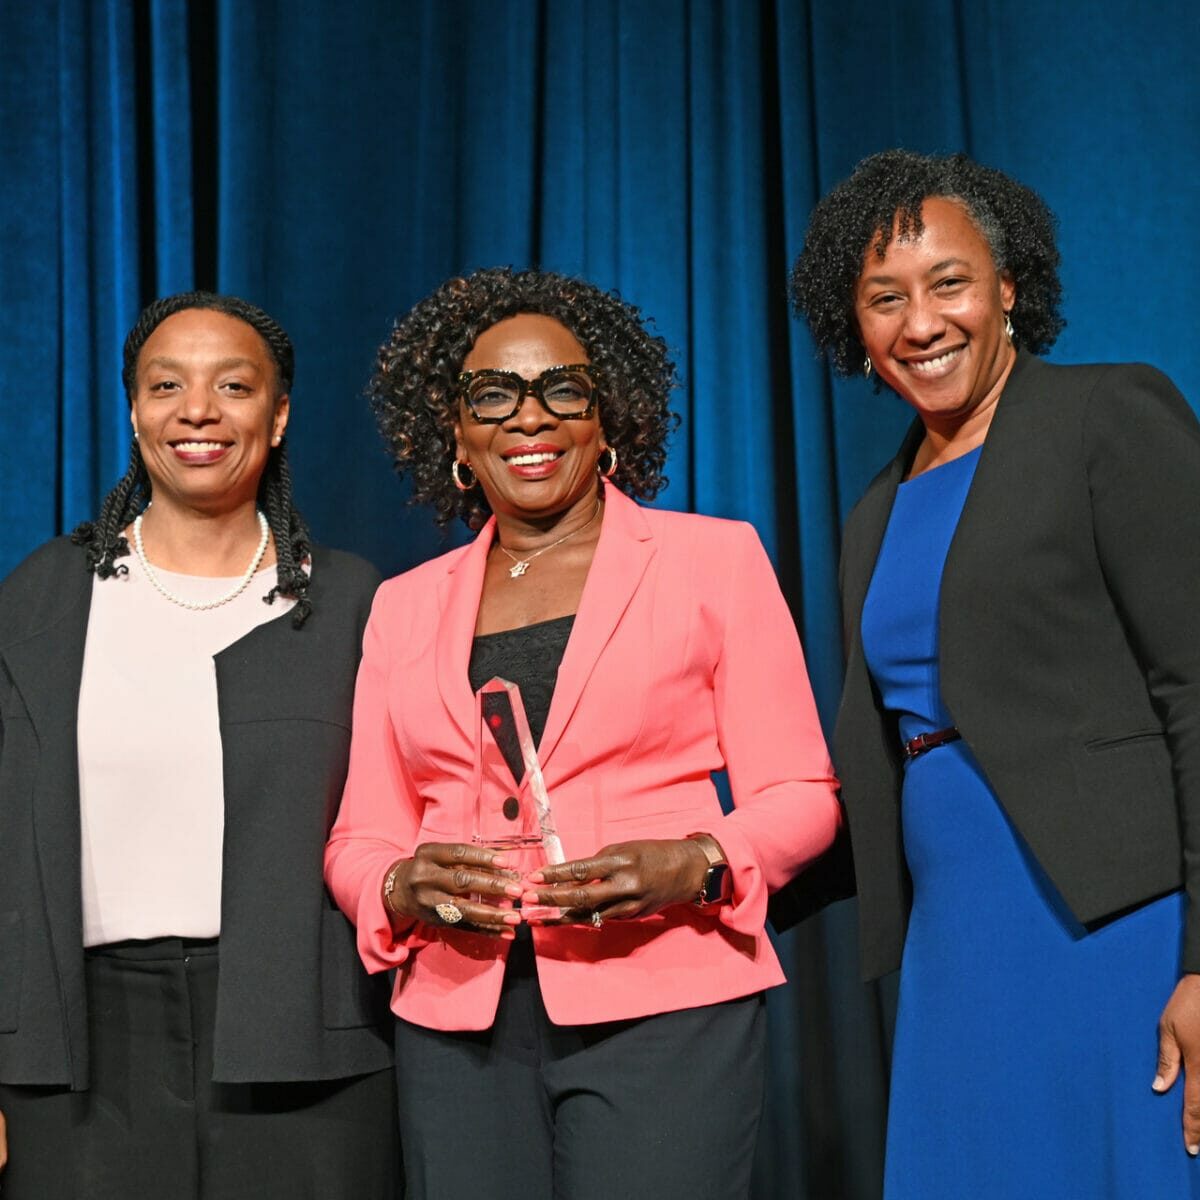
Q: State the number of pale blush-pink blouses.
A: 1